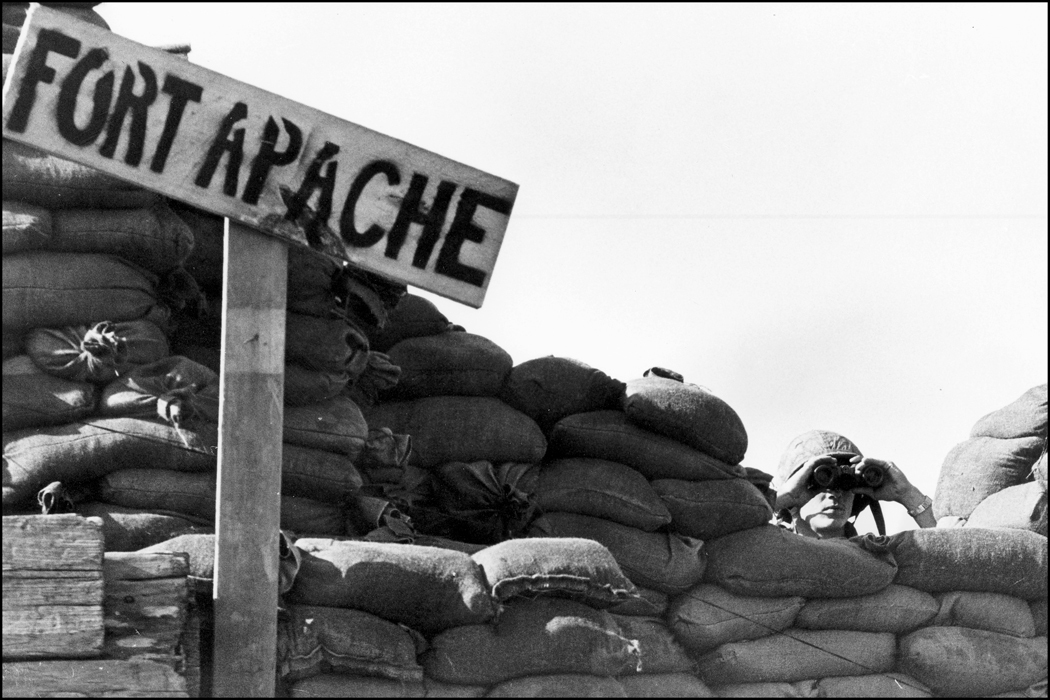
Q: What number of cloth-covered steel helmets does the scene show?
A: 1